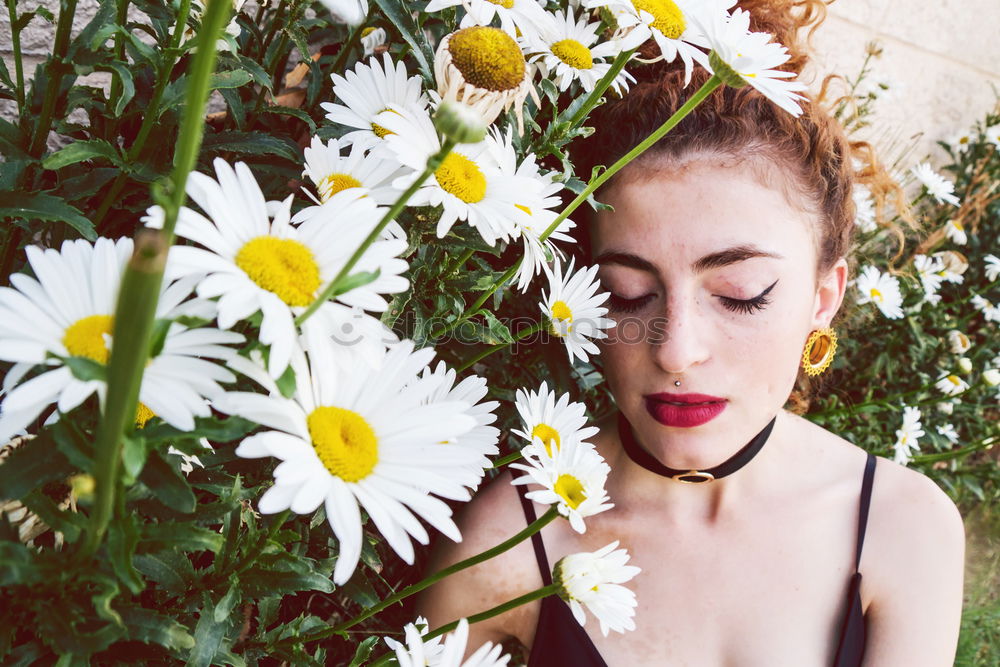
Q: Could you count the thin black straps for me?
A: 2